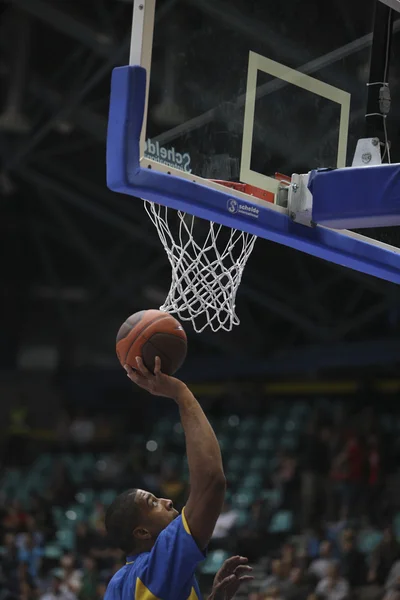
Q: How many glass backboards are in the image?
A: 1